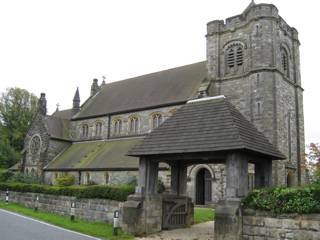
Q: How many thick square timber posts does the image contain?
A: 4